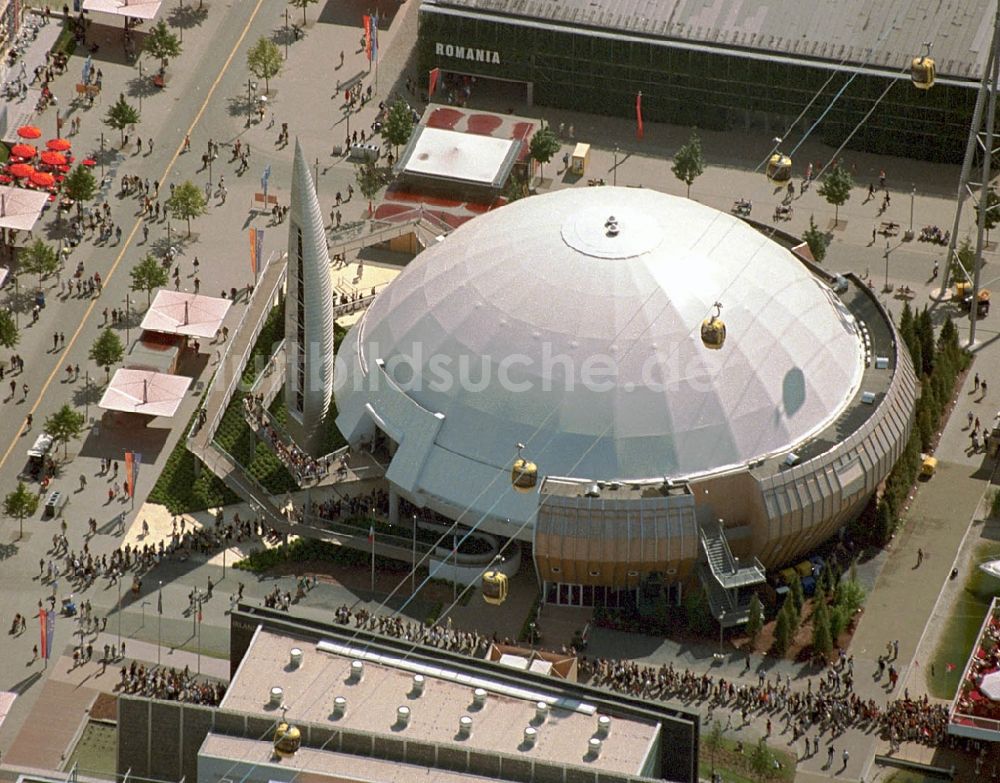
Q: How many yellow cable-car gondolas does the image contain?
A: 6